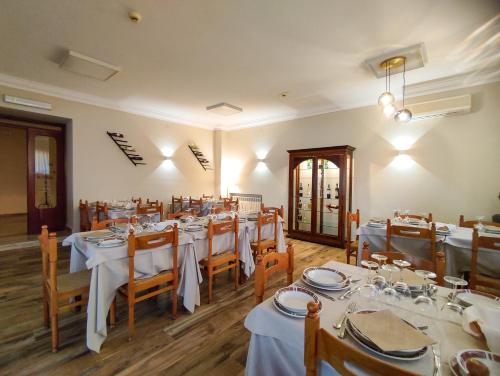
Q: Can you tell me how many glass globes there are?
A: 3